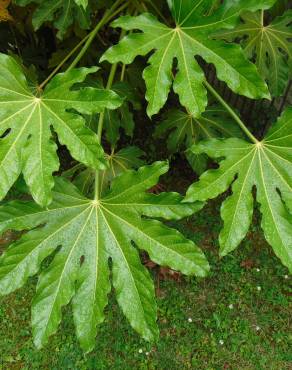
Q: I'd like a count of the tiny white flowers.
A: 9